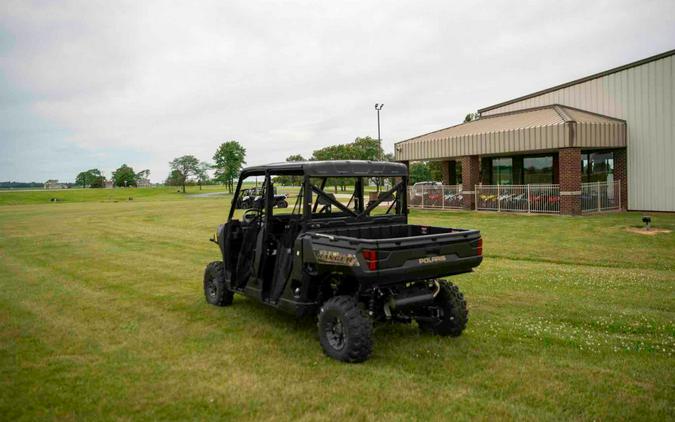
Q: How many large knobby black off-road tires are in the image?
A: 3